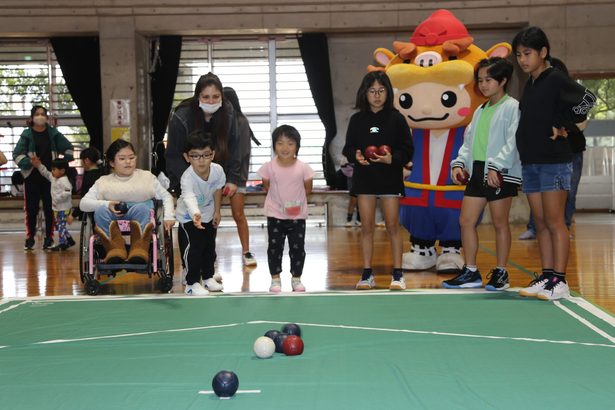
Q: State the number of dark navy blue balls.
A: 5